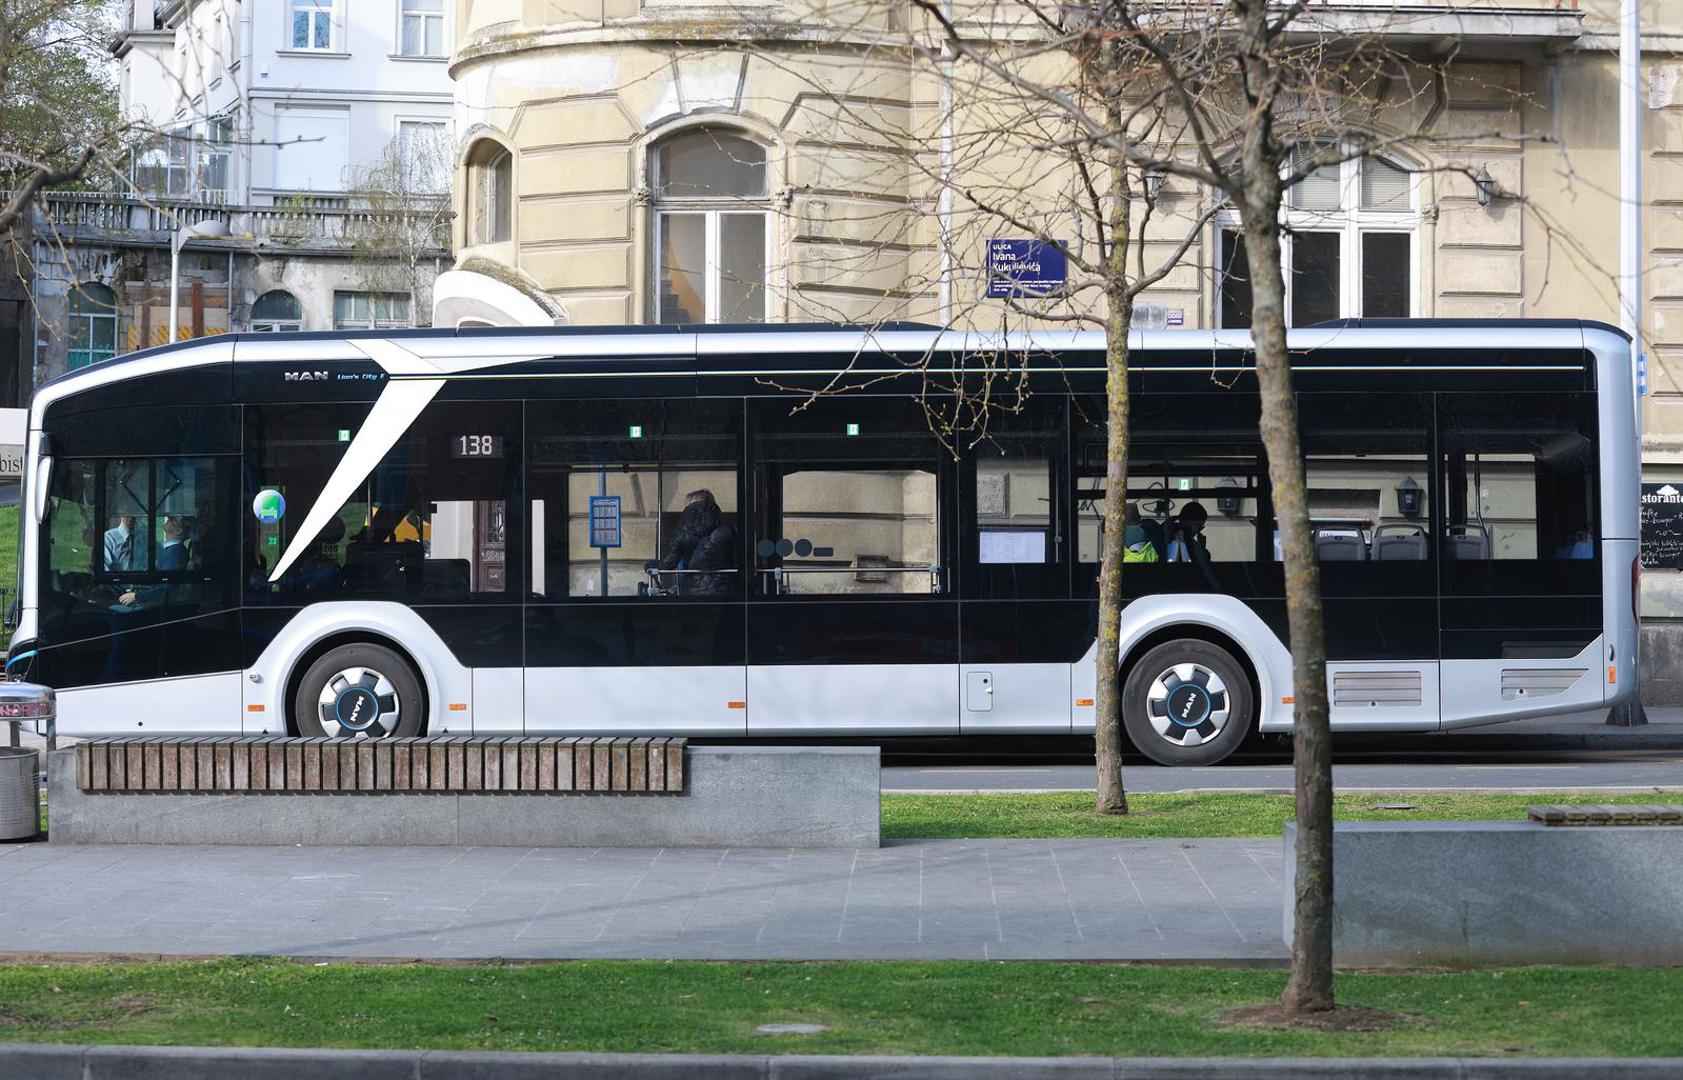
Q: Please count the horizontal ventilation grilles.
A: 2